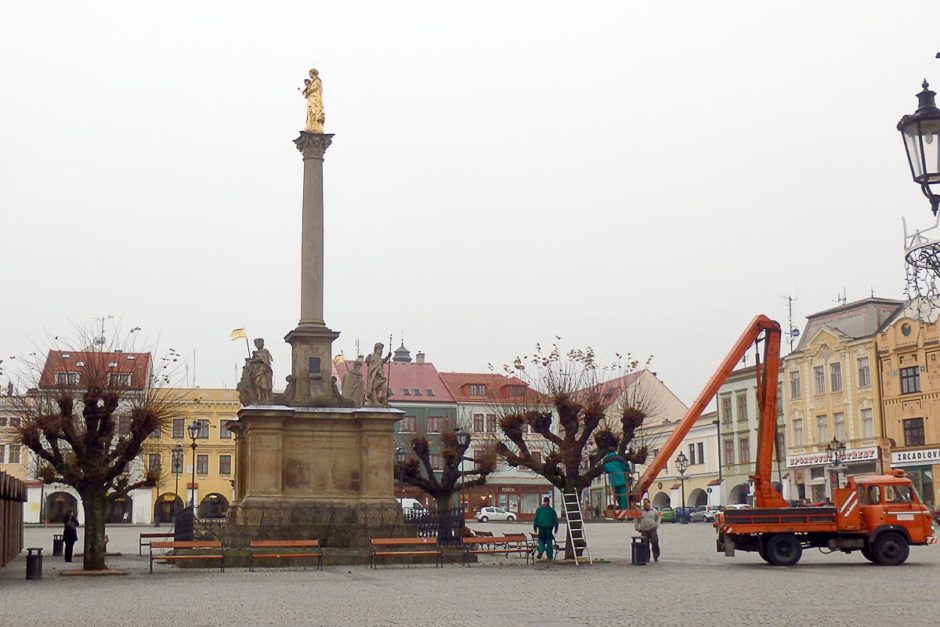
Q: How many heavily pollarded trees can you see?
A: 3